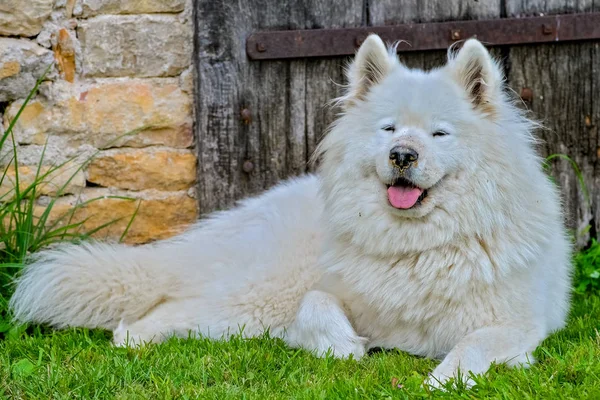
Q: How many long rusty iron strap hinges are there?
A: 1